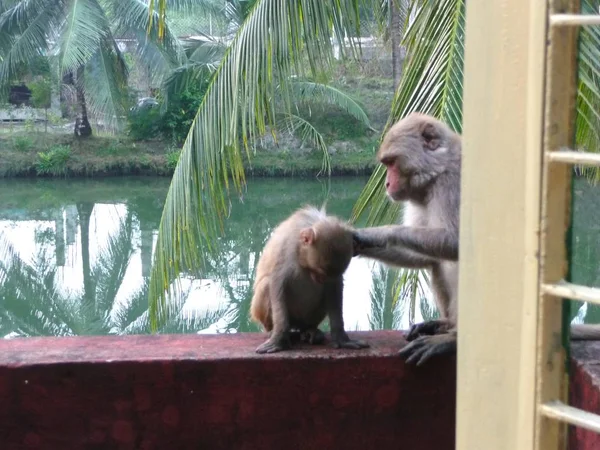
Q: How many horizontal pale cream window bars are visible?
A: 4